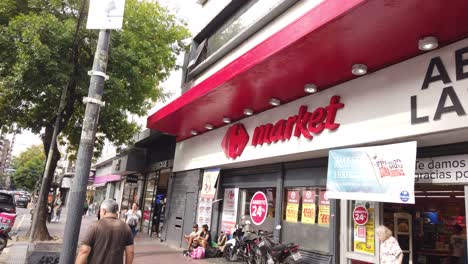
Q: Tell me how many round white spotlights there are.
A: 8